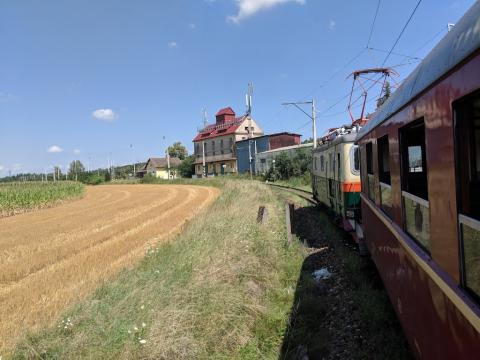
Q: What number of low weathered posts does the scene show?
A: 2